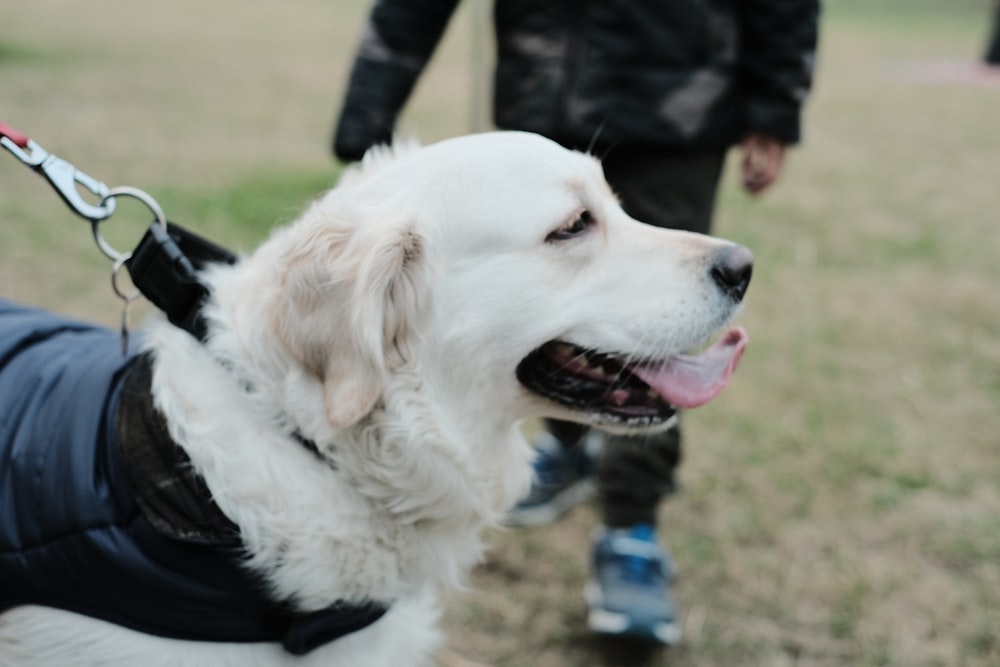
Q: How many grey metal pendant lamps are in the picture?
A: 0